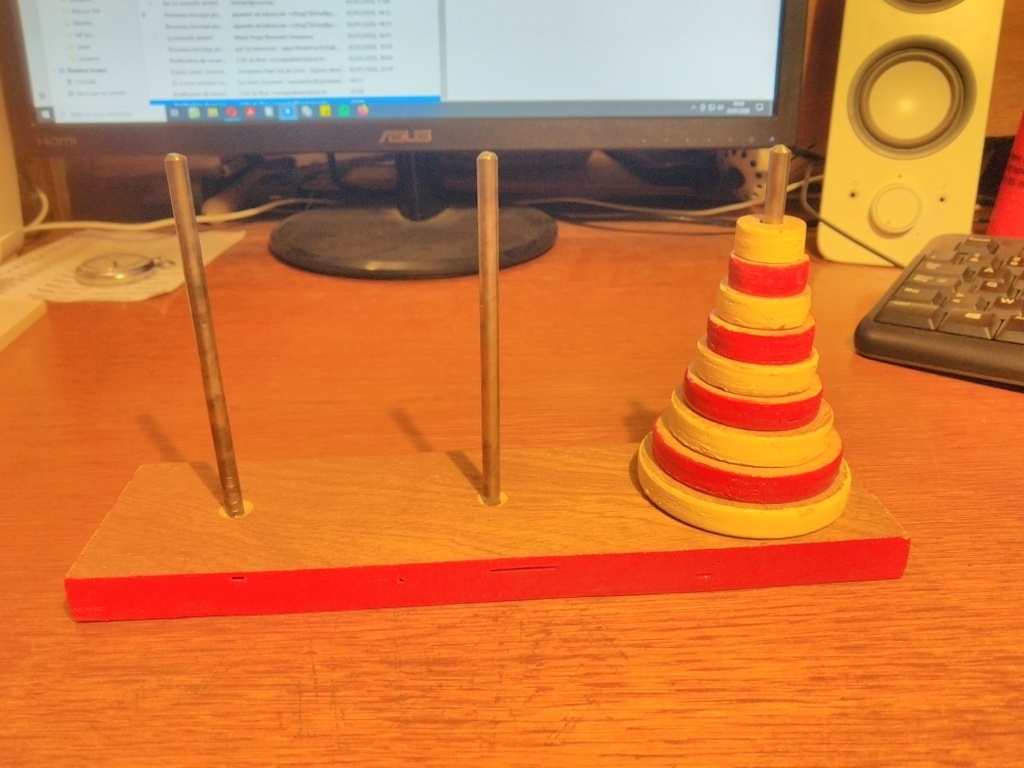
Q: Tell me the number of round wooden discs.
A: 9